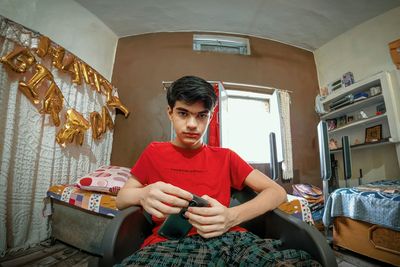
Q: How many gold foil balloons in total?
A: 13